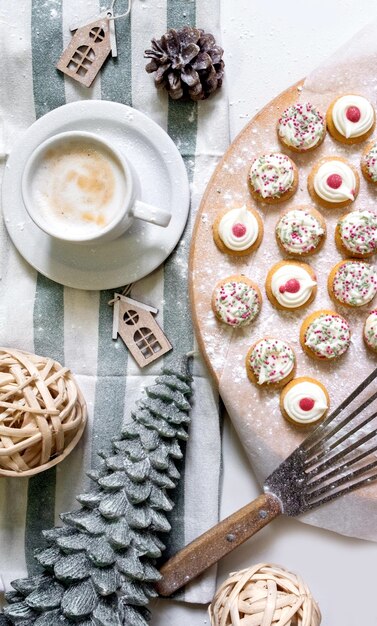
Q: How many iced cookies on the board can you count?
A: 15